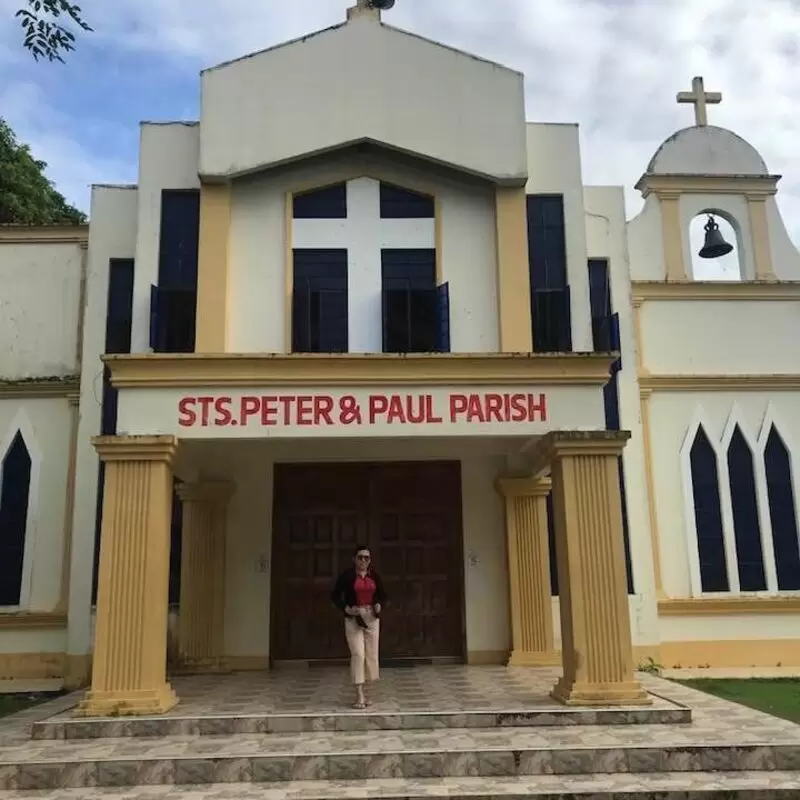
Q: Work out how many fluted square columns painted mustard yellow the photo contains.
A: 4